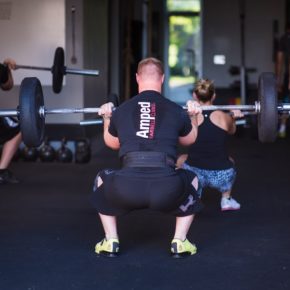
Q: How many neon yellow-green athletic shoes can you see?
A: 2